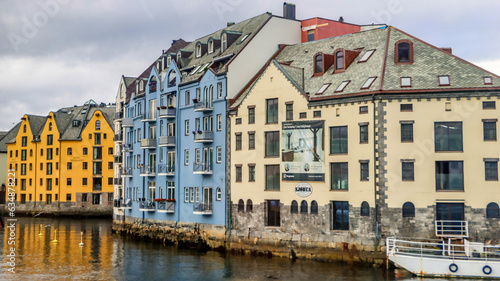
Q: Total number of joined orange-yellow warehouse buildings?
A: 3